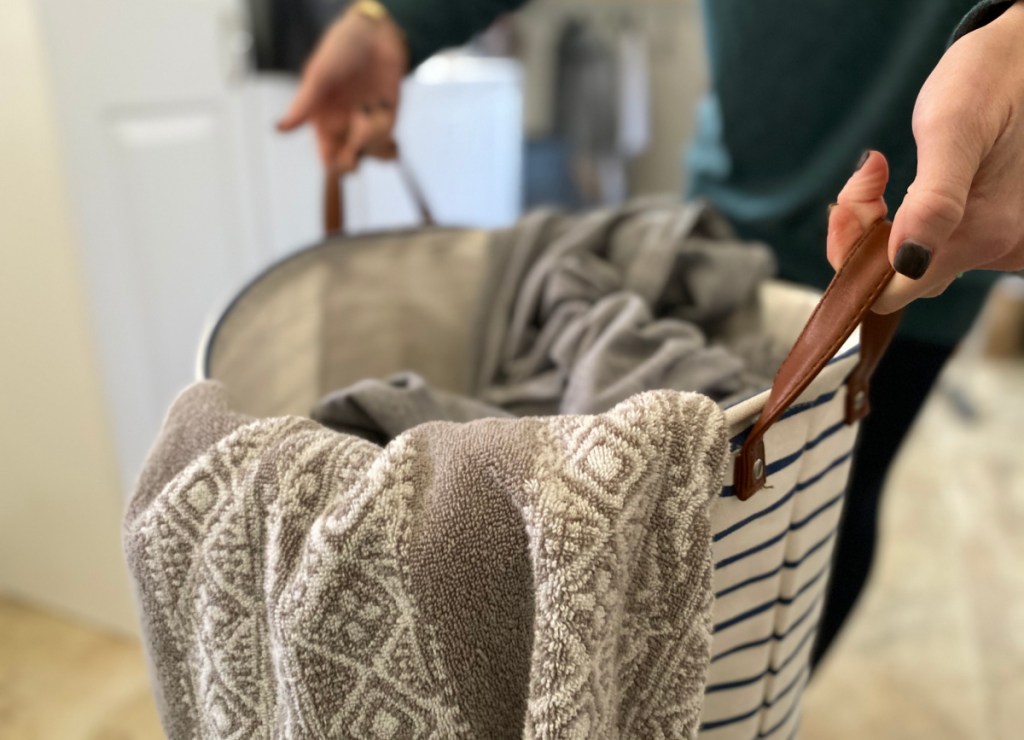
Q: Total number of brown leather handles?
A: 2